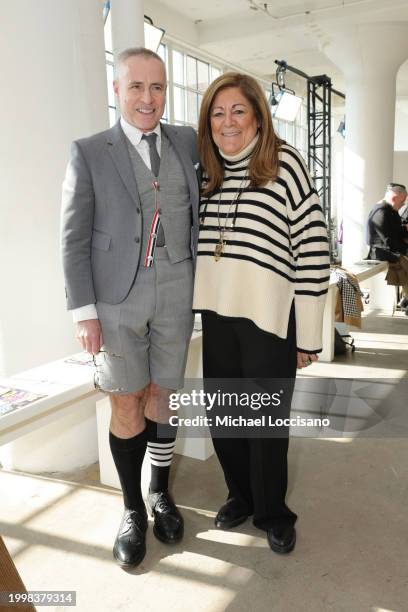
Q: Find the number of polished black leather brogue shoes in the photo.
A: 2